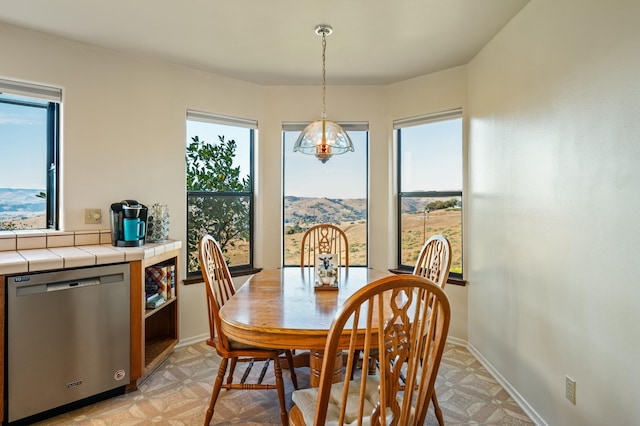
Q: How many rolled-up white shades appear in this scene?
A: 4